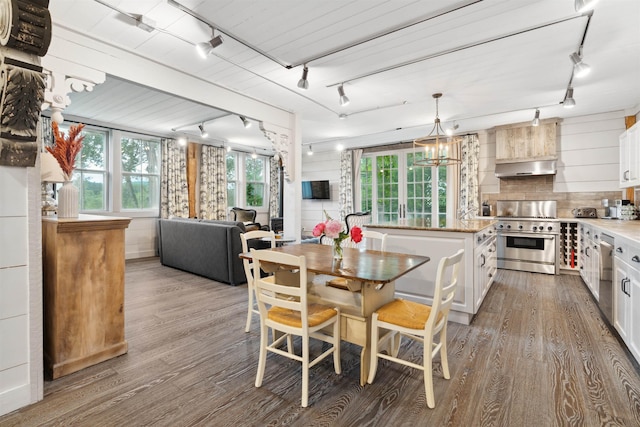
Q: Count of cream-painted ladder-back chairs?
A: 4